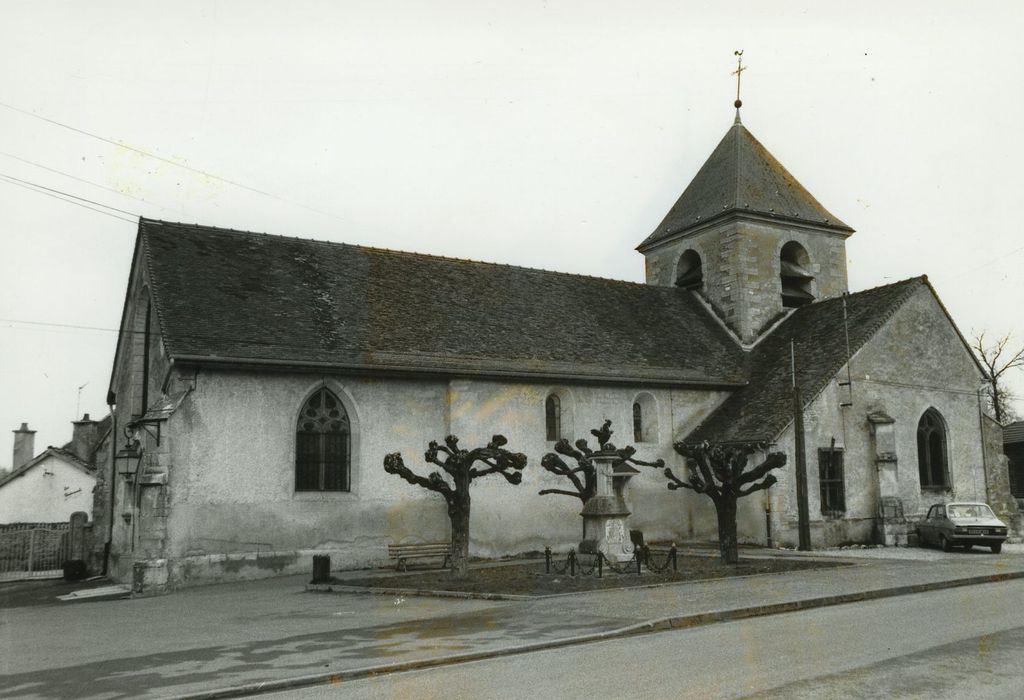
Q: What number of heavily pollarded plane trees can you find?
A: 3